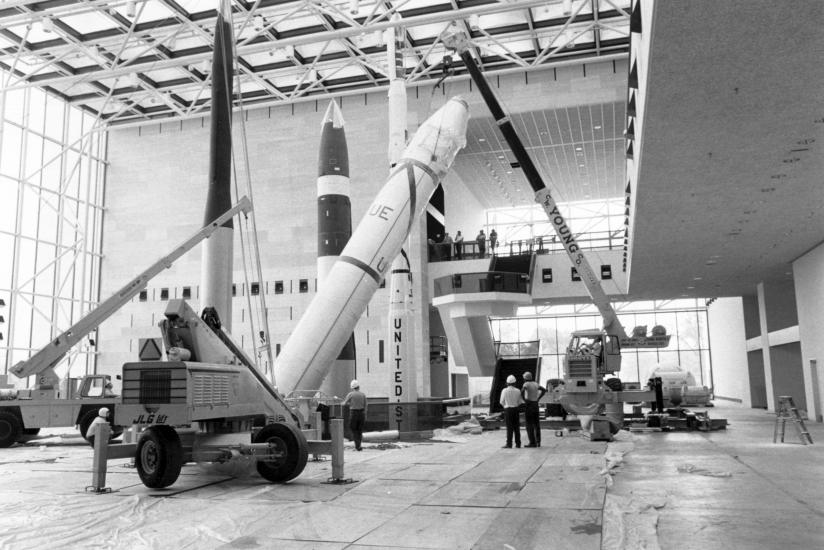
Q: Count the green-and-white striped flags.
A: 0